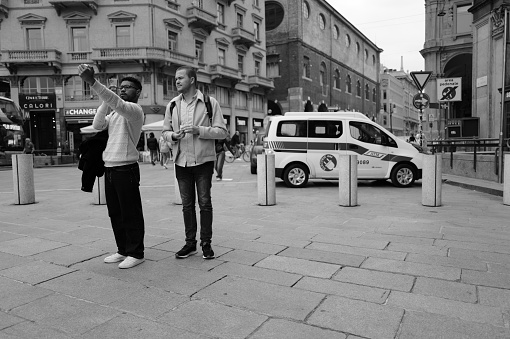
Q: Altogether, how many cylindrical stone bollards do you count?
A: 7